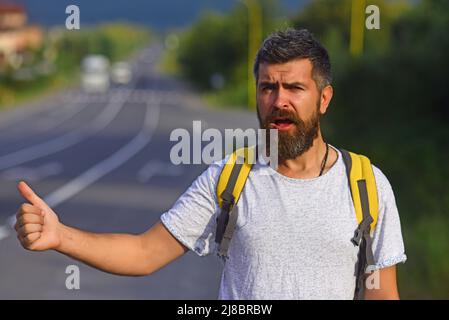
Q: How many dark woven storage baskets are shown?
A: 0